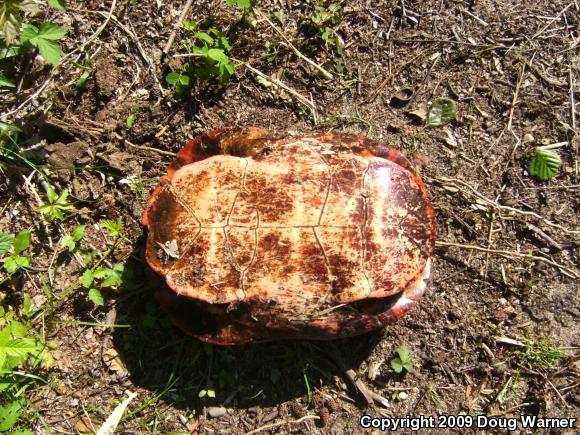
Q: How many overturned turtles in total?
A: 1